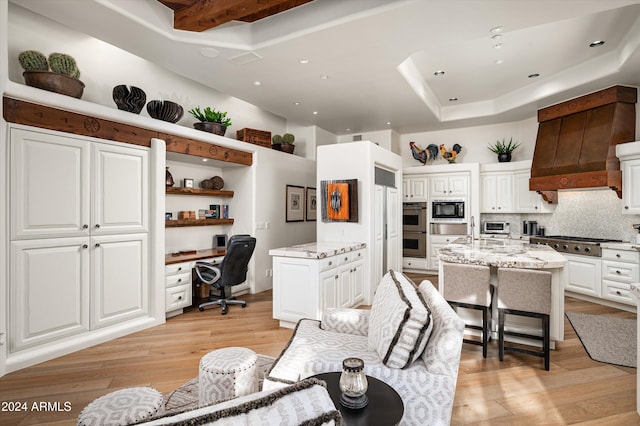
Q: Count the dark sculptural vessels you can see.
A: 2